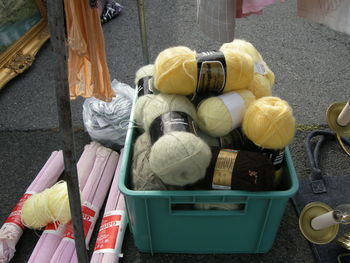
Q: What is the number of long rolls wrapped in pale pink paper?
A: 4